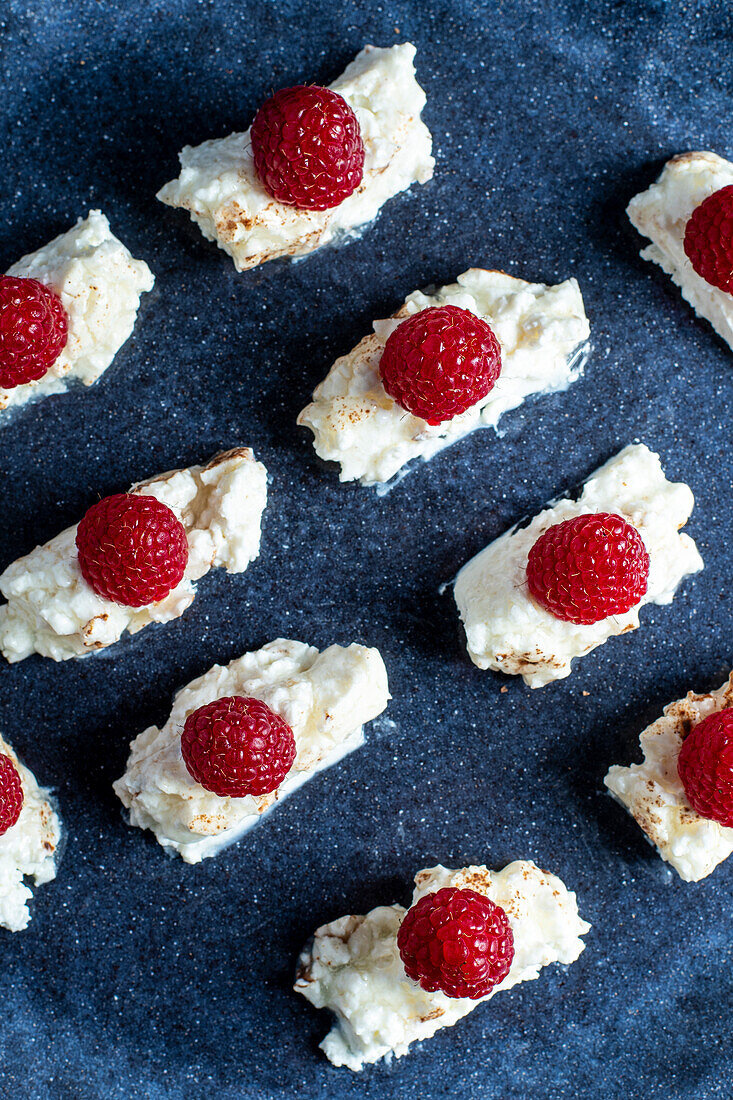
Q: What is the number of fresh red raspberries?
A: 10